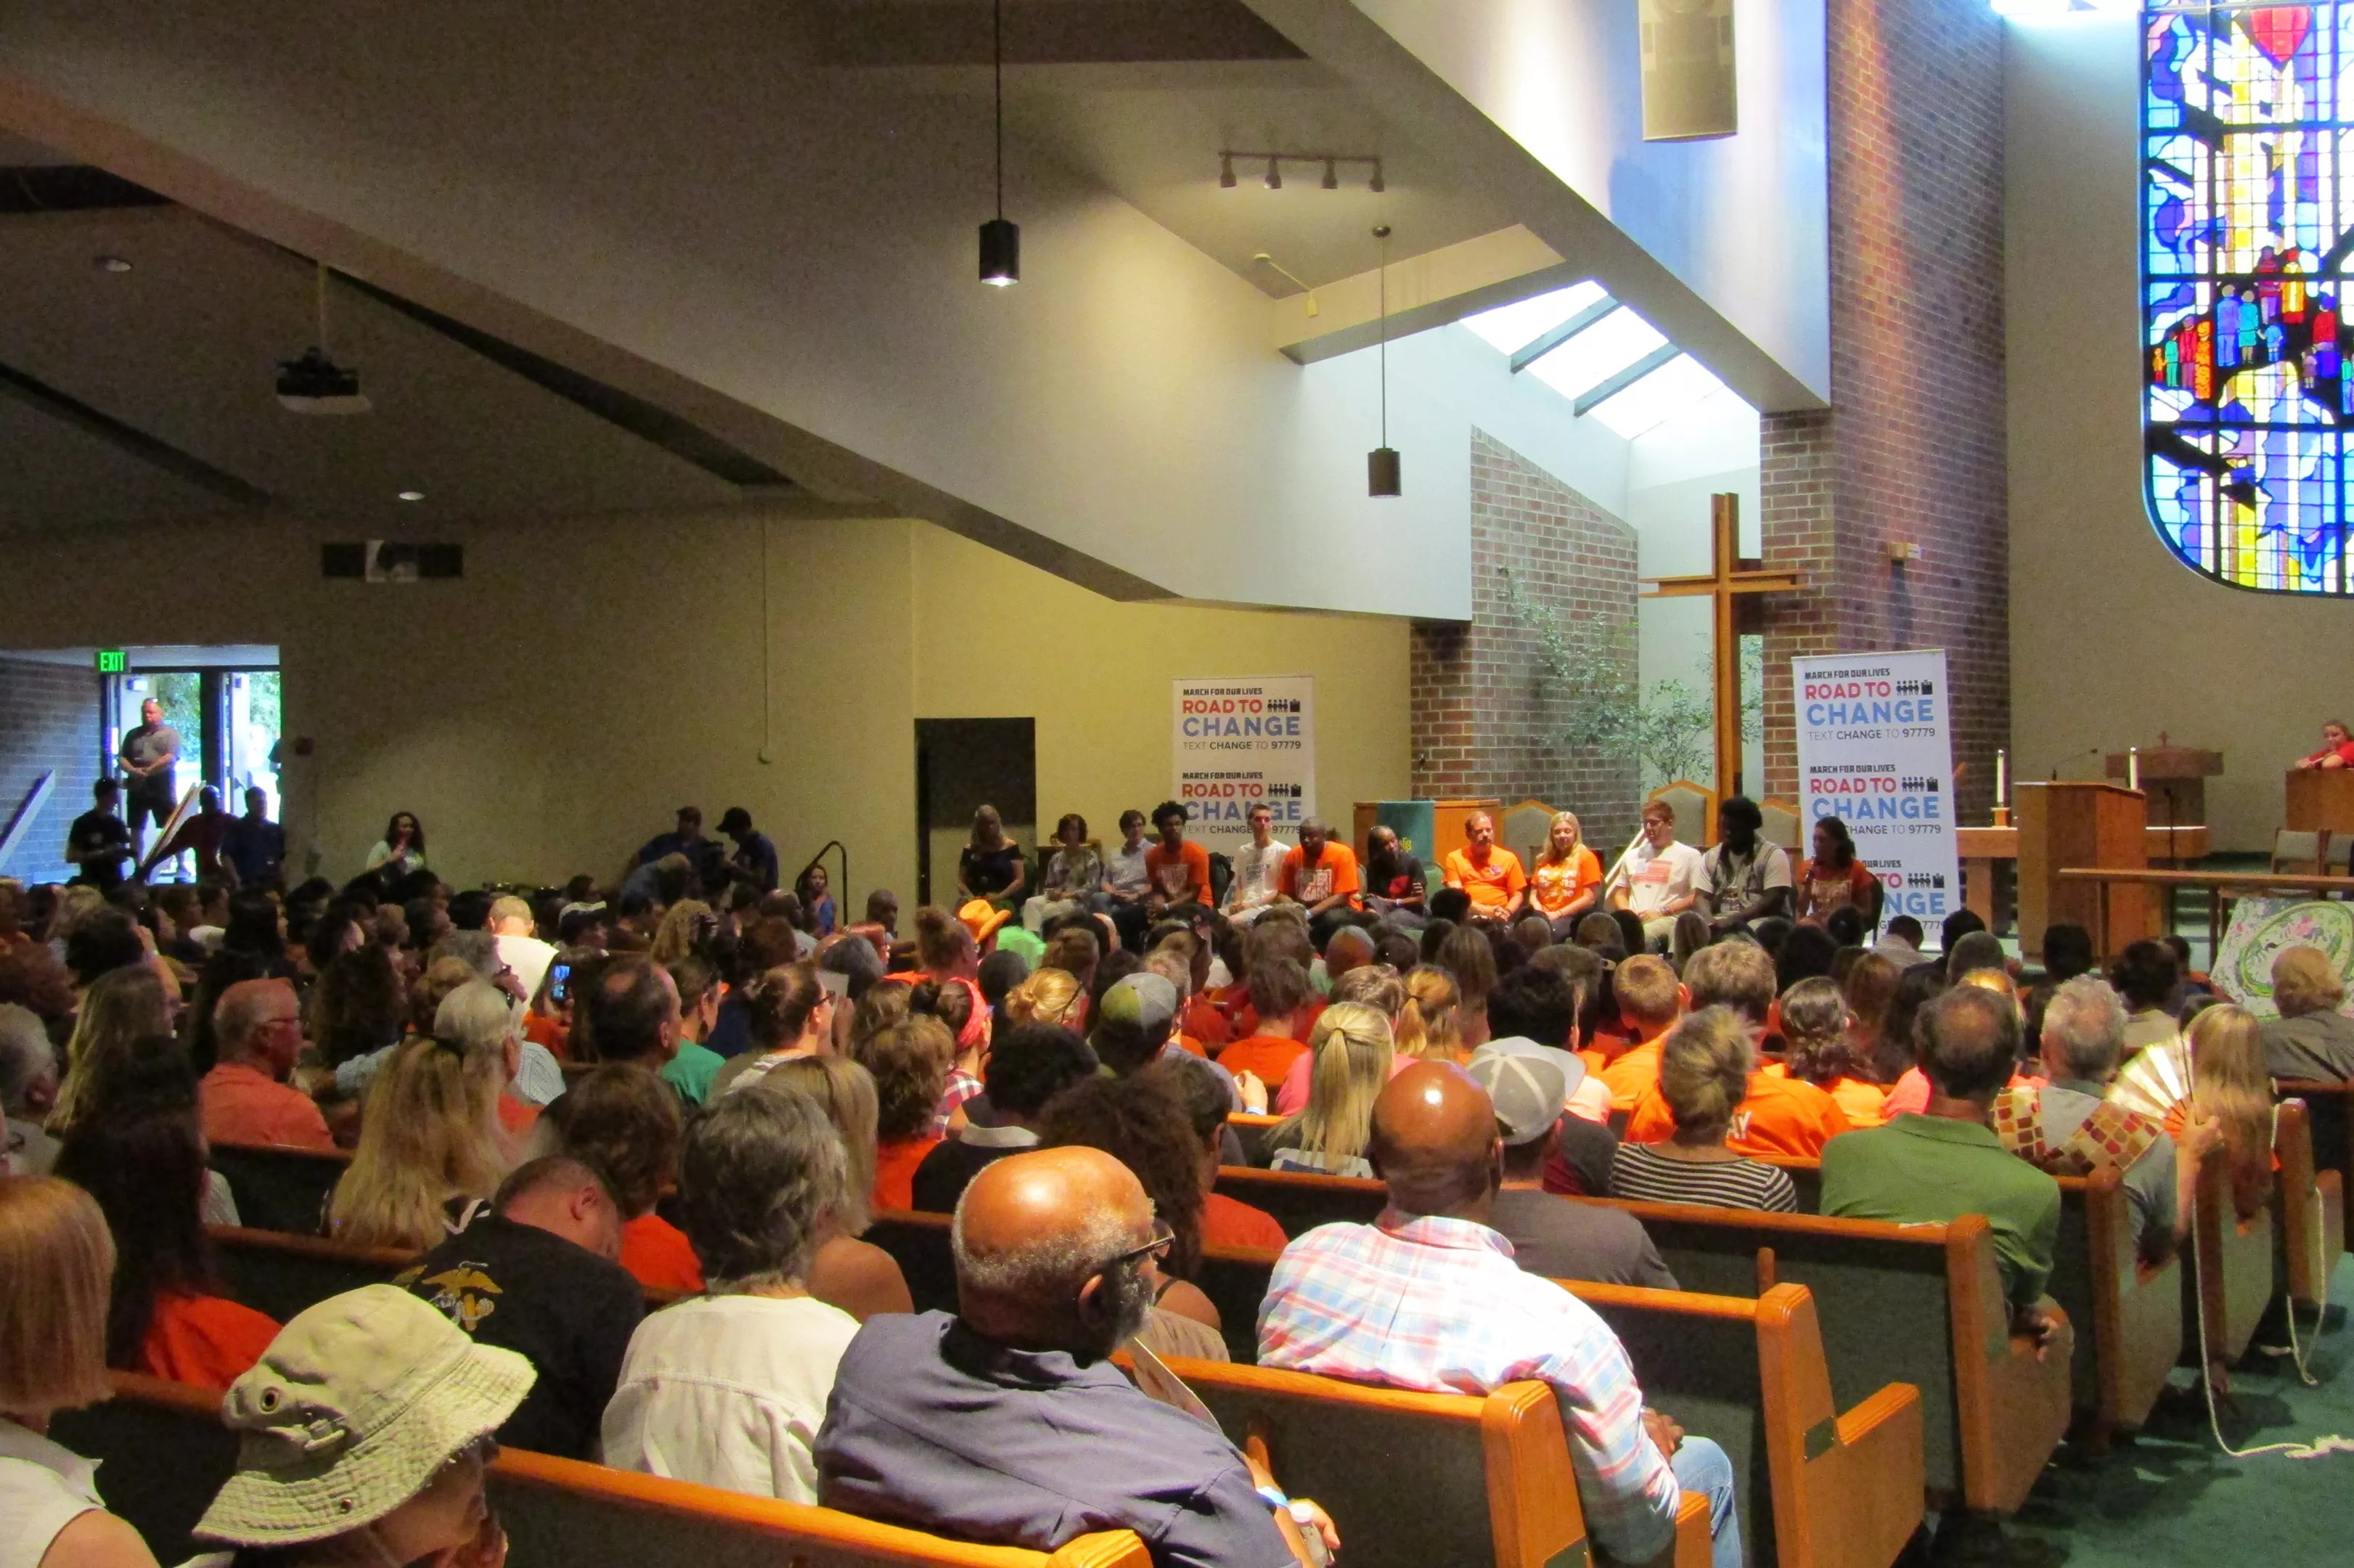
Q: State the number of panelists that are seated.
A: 12